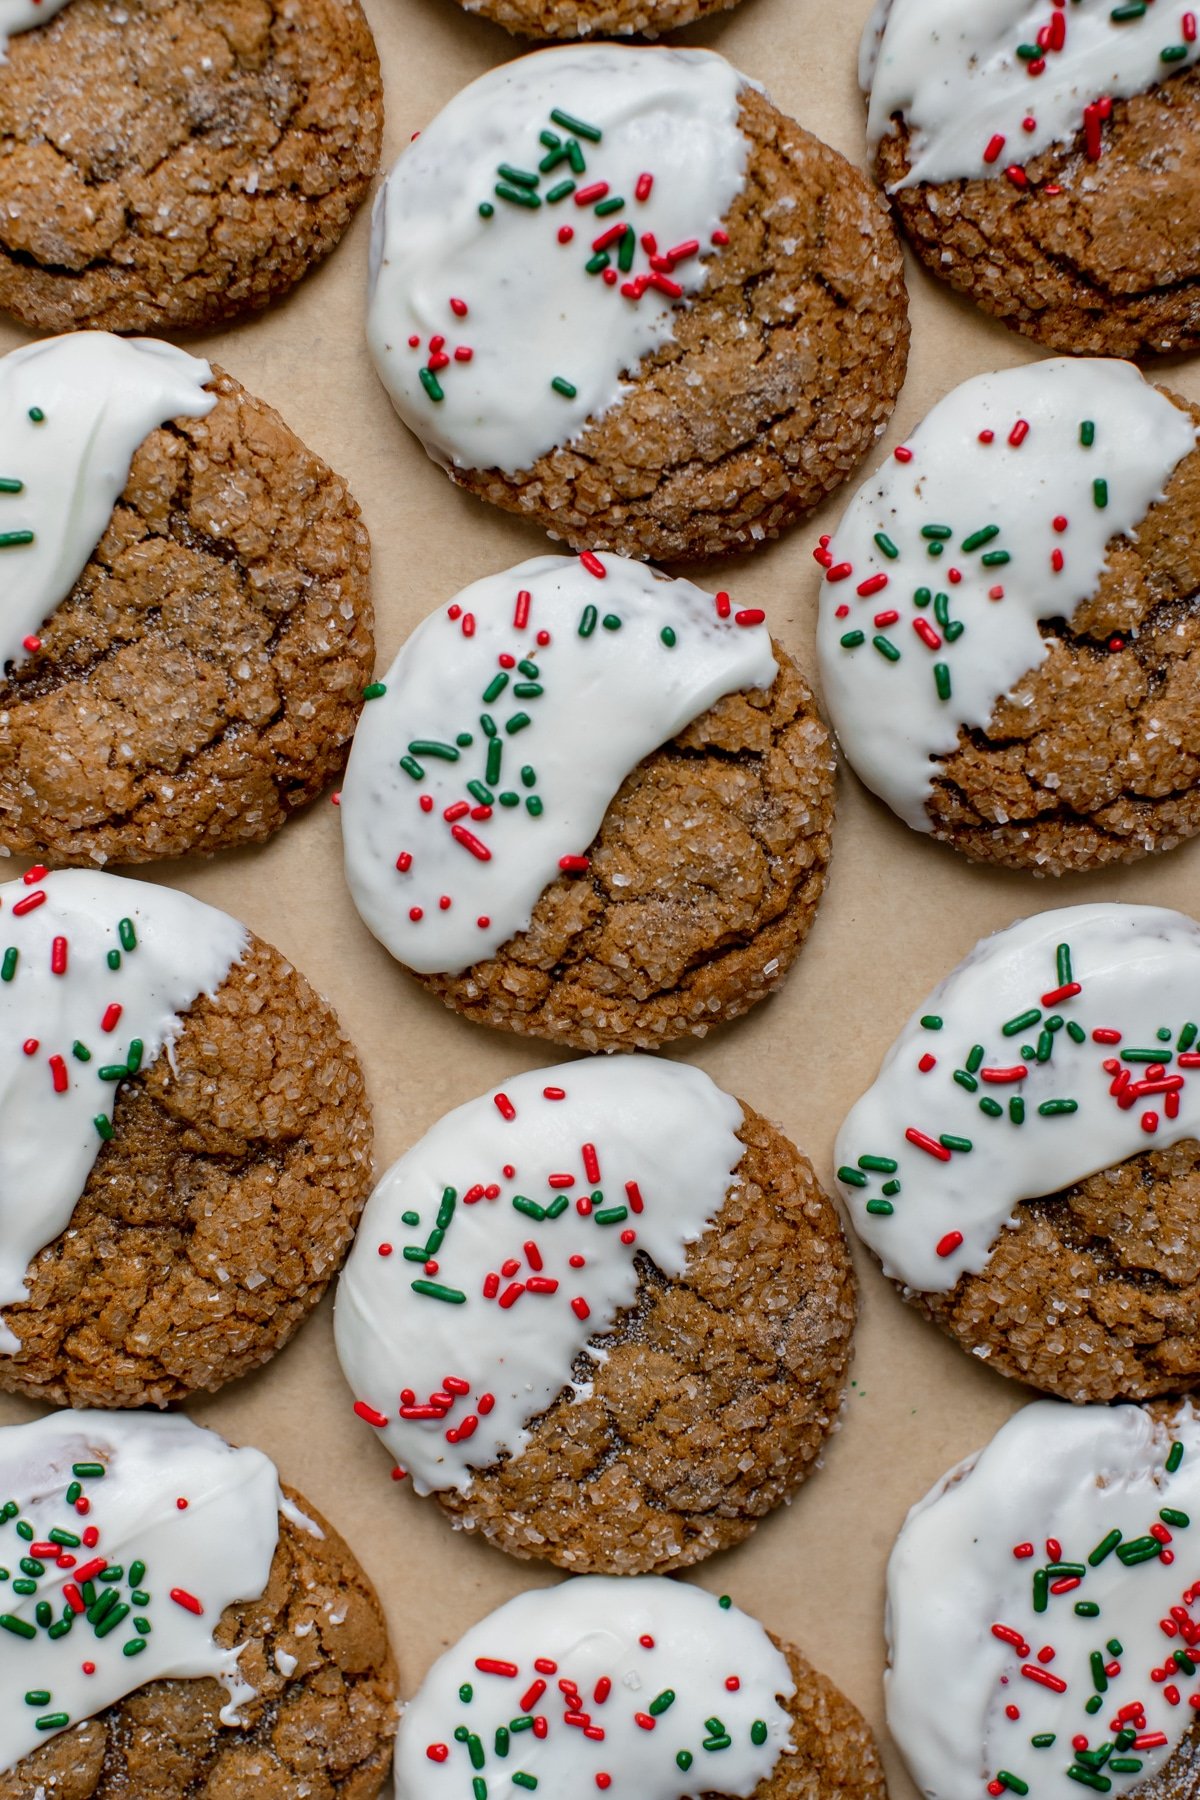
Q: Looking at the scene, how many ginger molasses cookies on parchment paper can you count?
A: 13